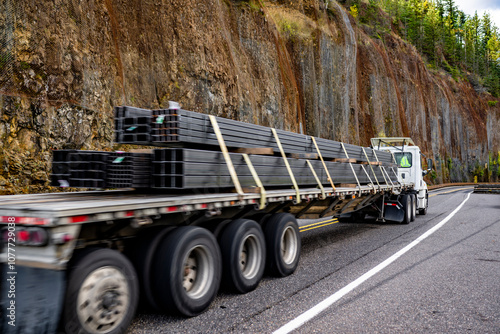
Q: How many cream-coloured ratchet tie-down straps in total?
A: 12